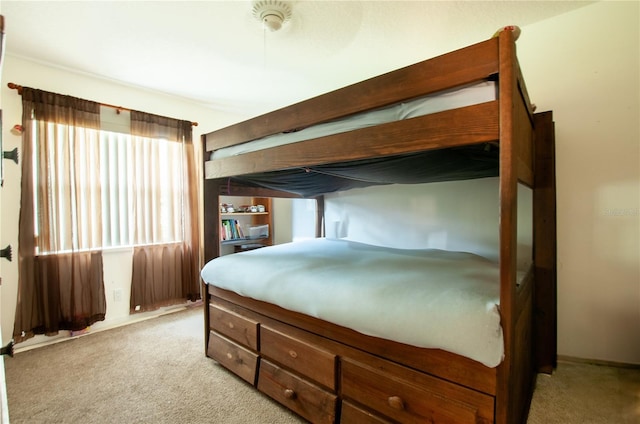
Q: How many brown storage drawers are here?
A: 6